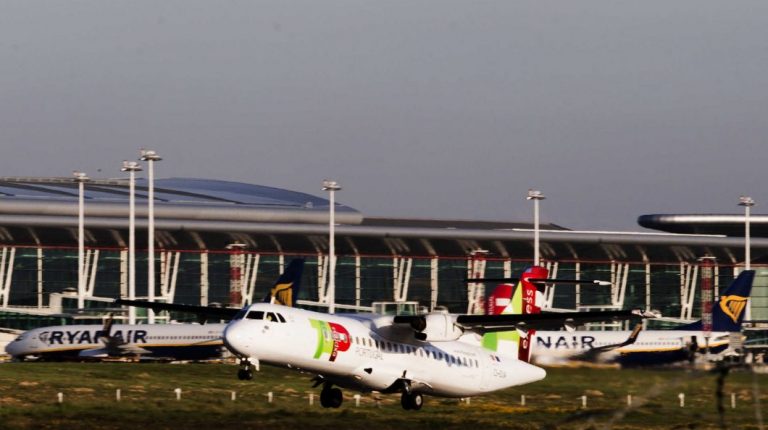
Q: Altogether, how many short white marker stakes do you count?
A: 13